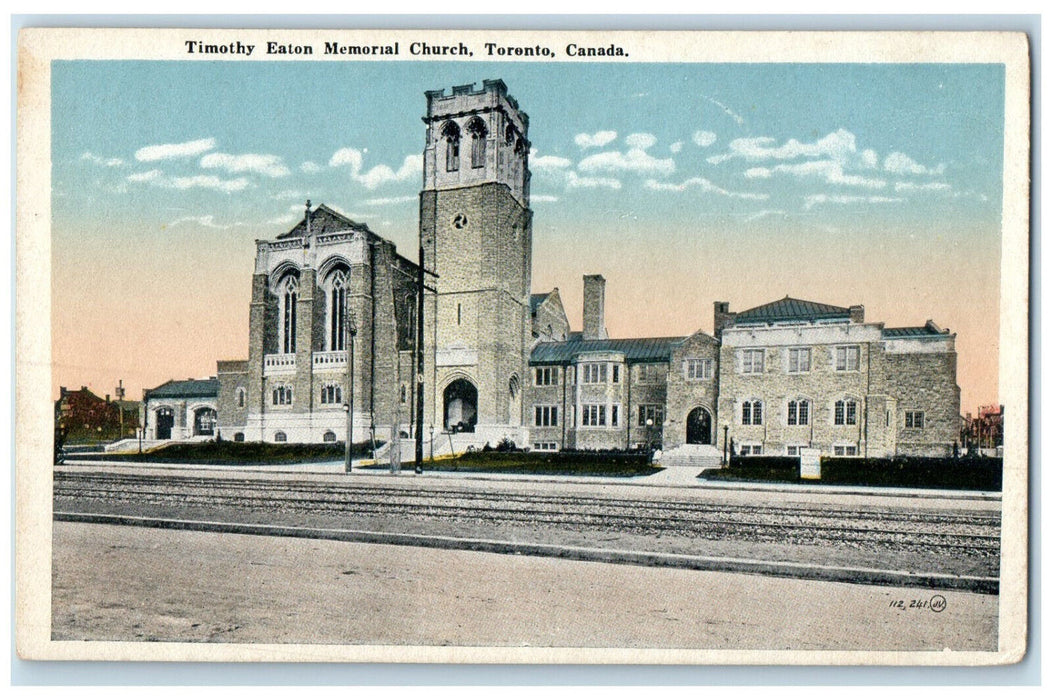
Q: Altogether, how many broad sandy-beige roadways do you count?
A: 1